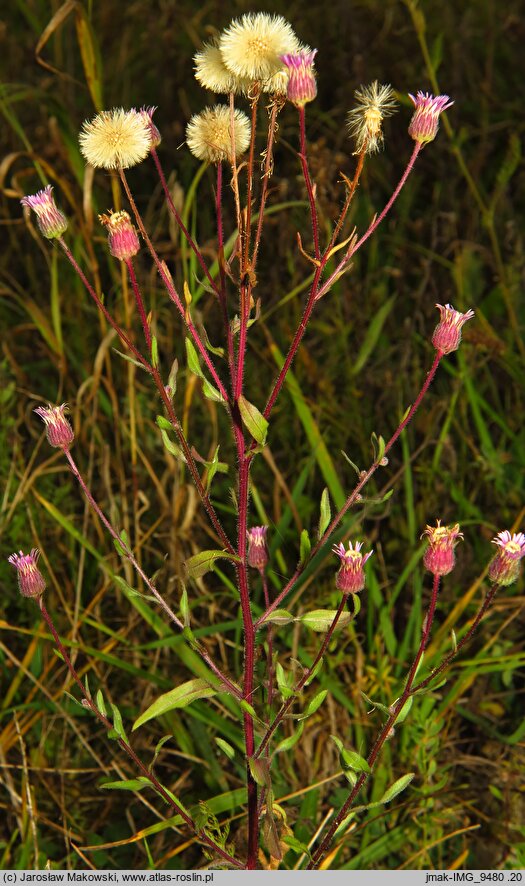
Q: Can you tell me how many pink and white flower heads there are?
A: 12